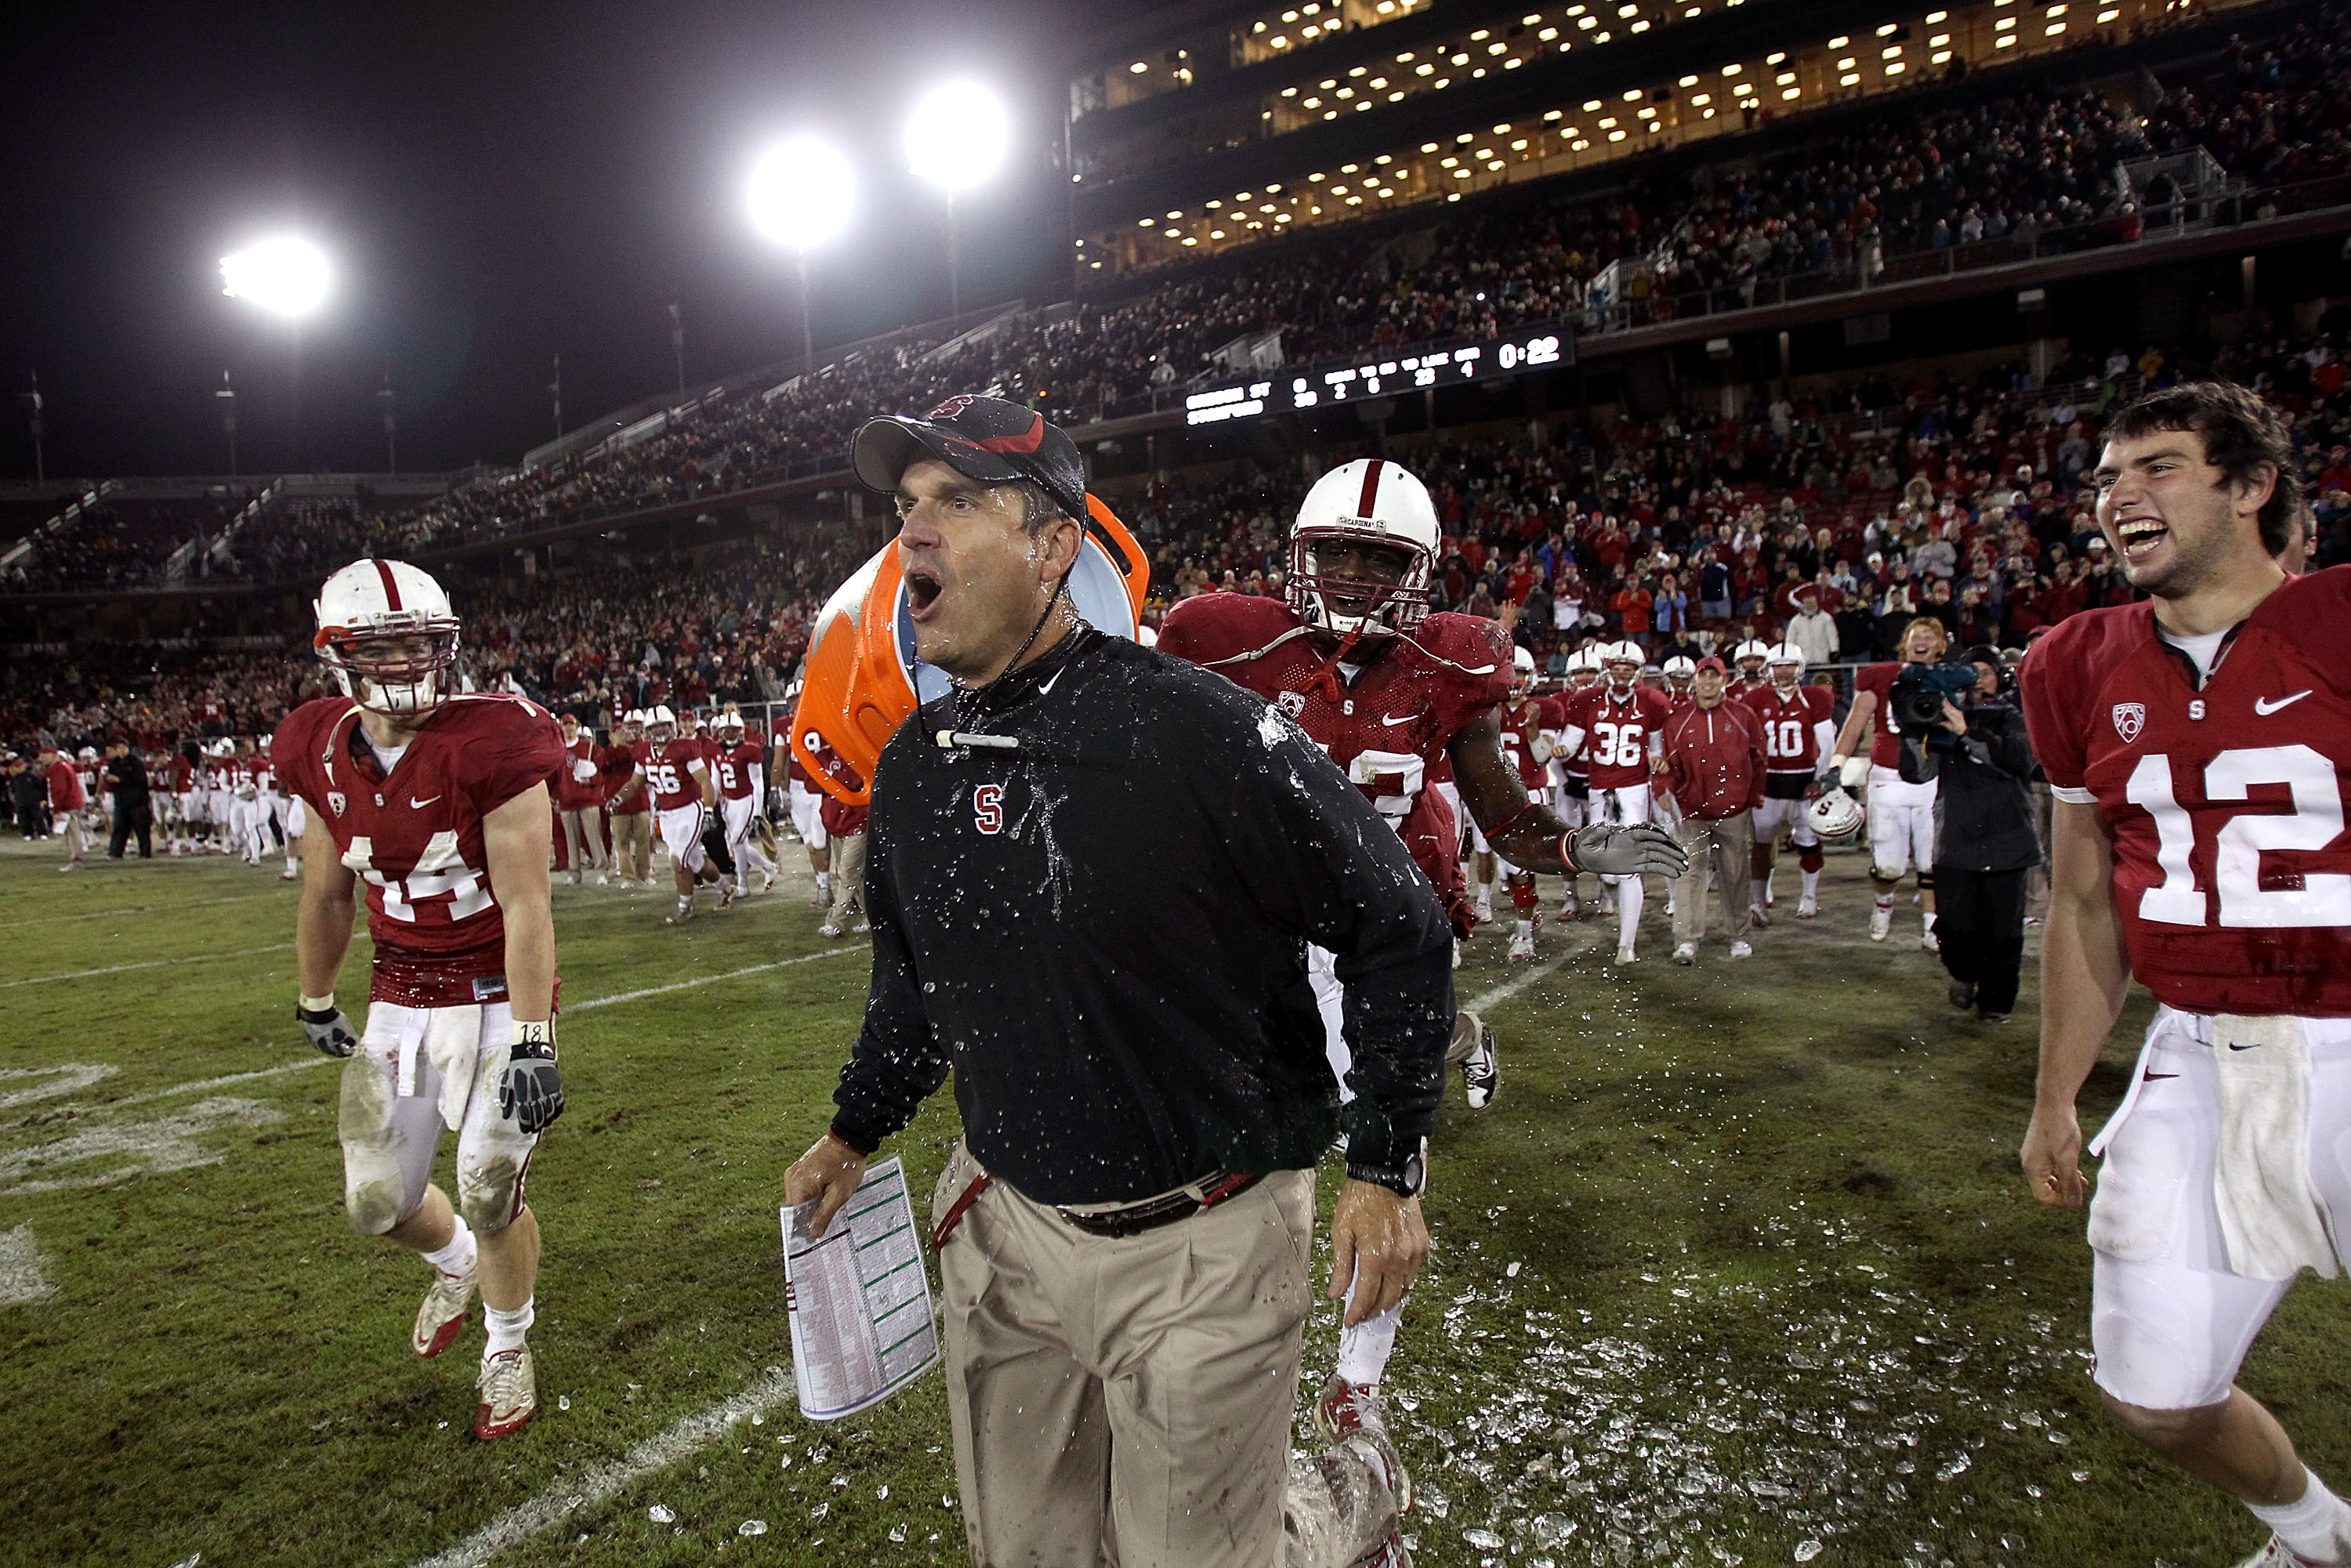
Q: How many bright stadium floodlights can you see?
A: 3